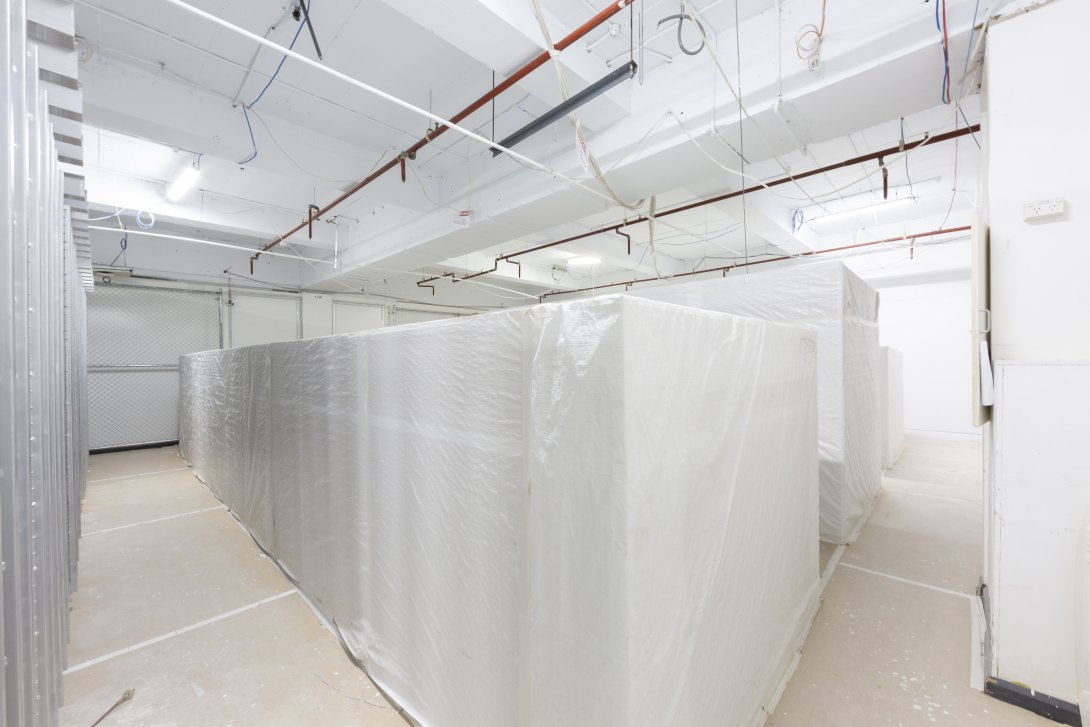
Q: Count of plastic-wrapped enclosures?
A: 3